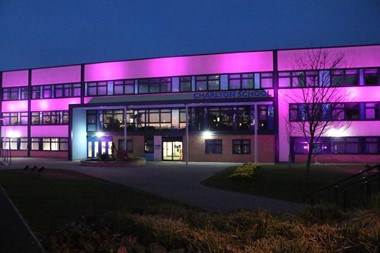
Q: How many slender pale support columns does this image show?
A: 3